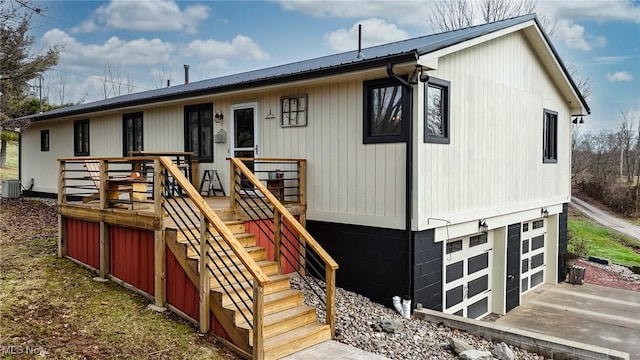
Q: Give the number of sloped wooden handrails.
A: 2